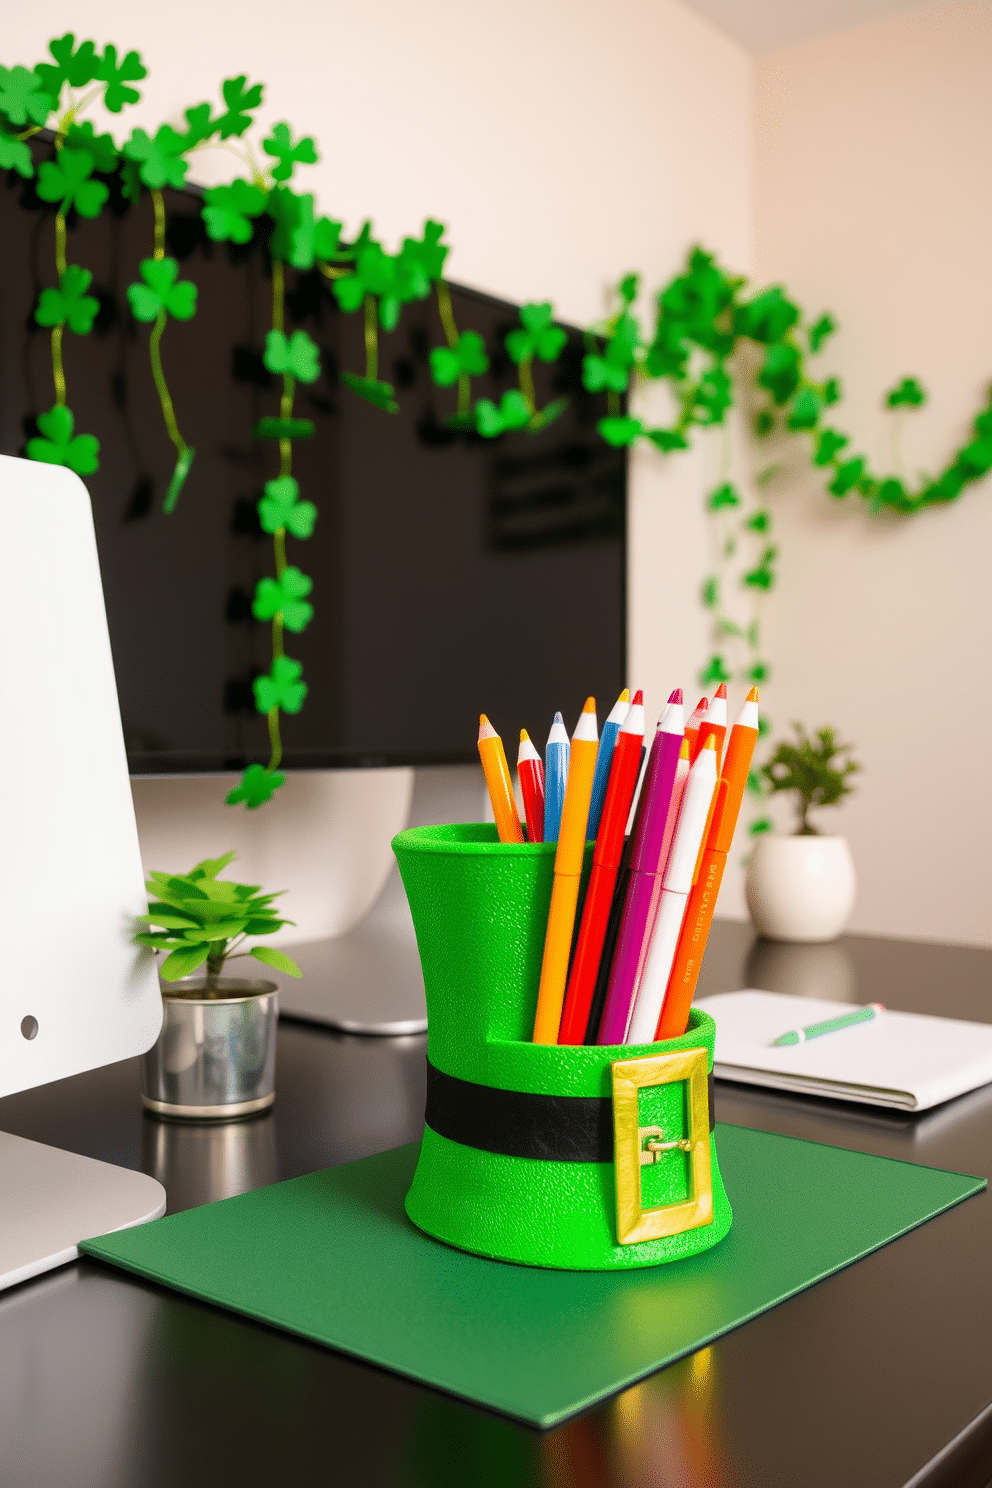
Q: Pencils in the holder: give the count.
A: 12